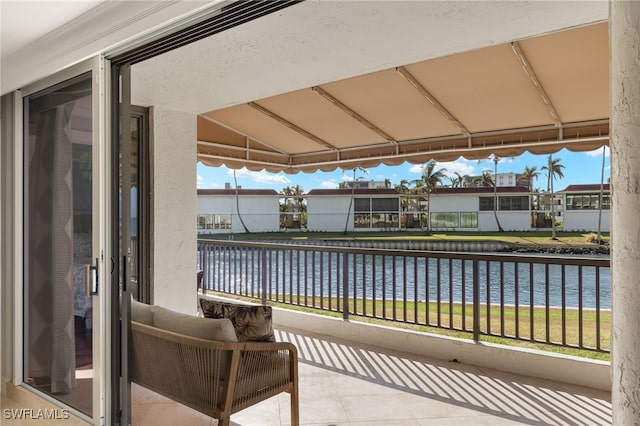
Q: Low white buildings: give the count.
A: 4